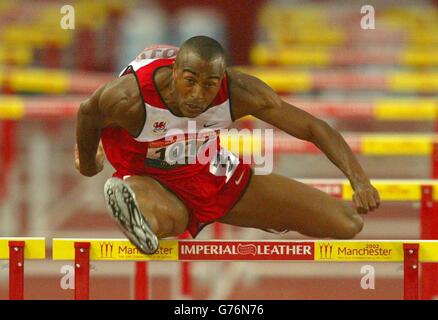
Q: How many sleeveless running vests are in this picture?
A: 1